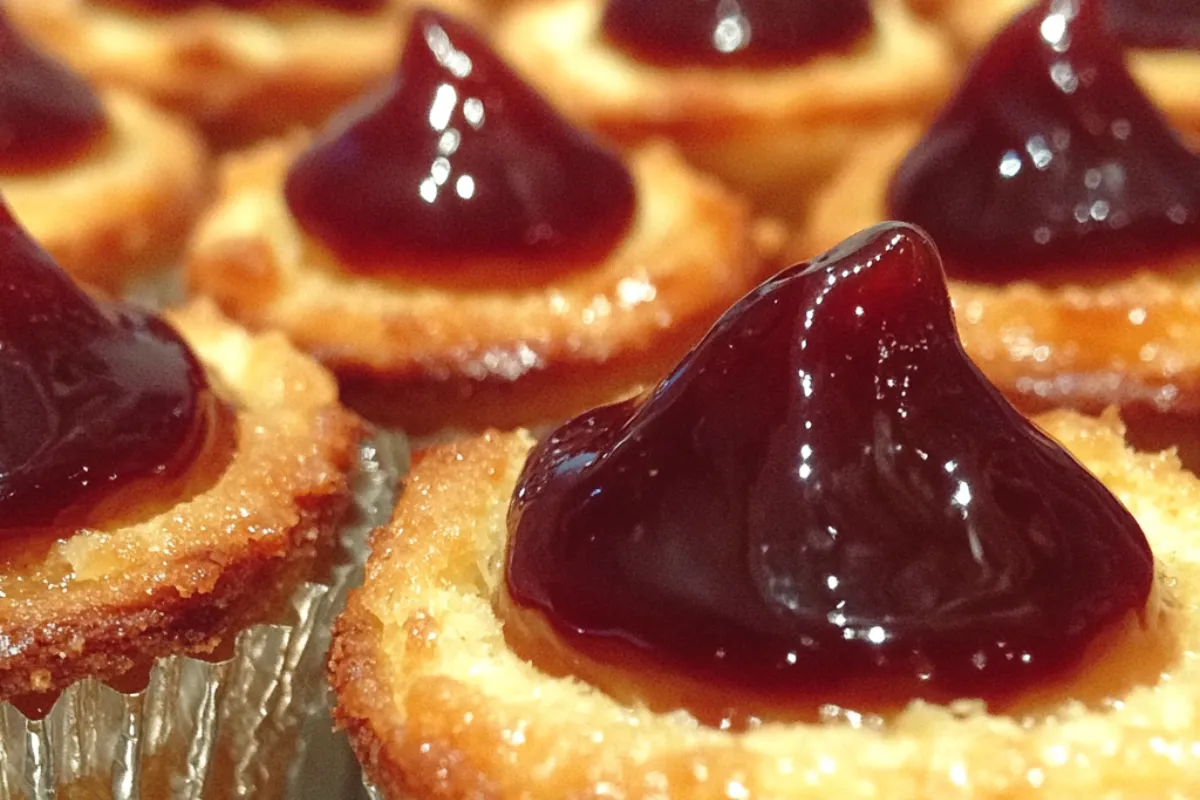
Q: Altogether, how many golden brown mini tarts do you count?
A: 8